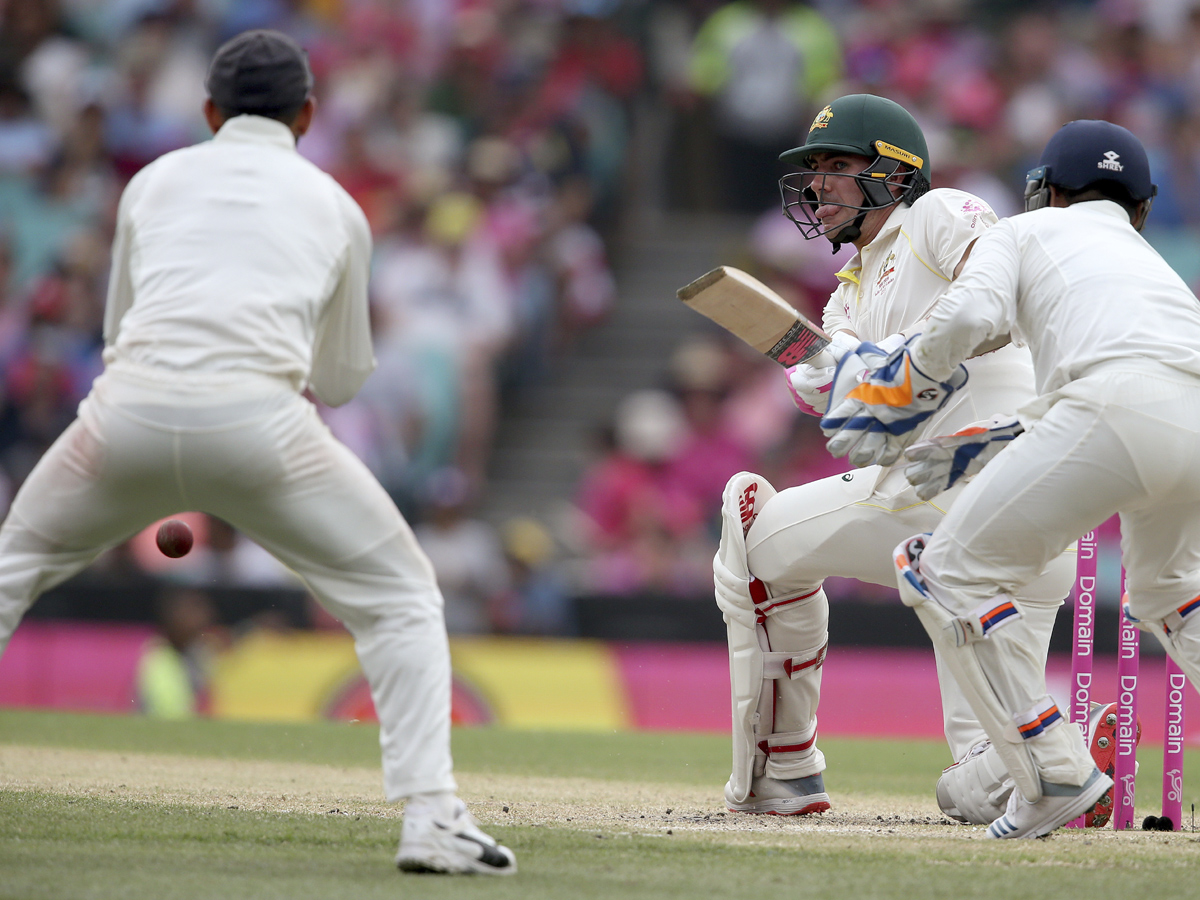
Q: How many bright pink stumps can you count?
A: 3